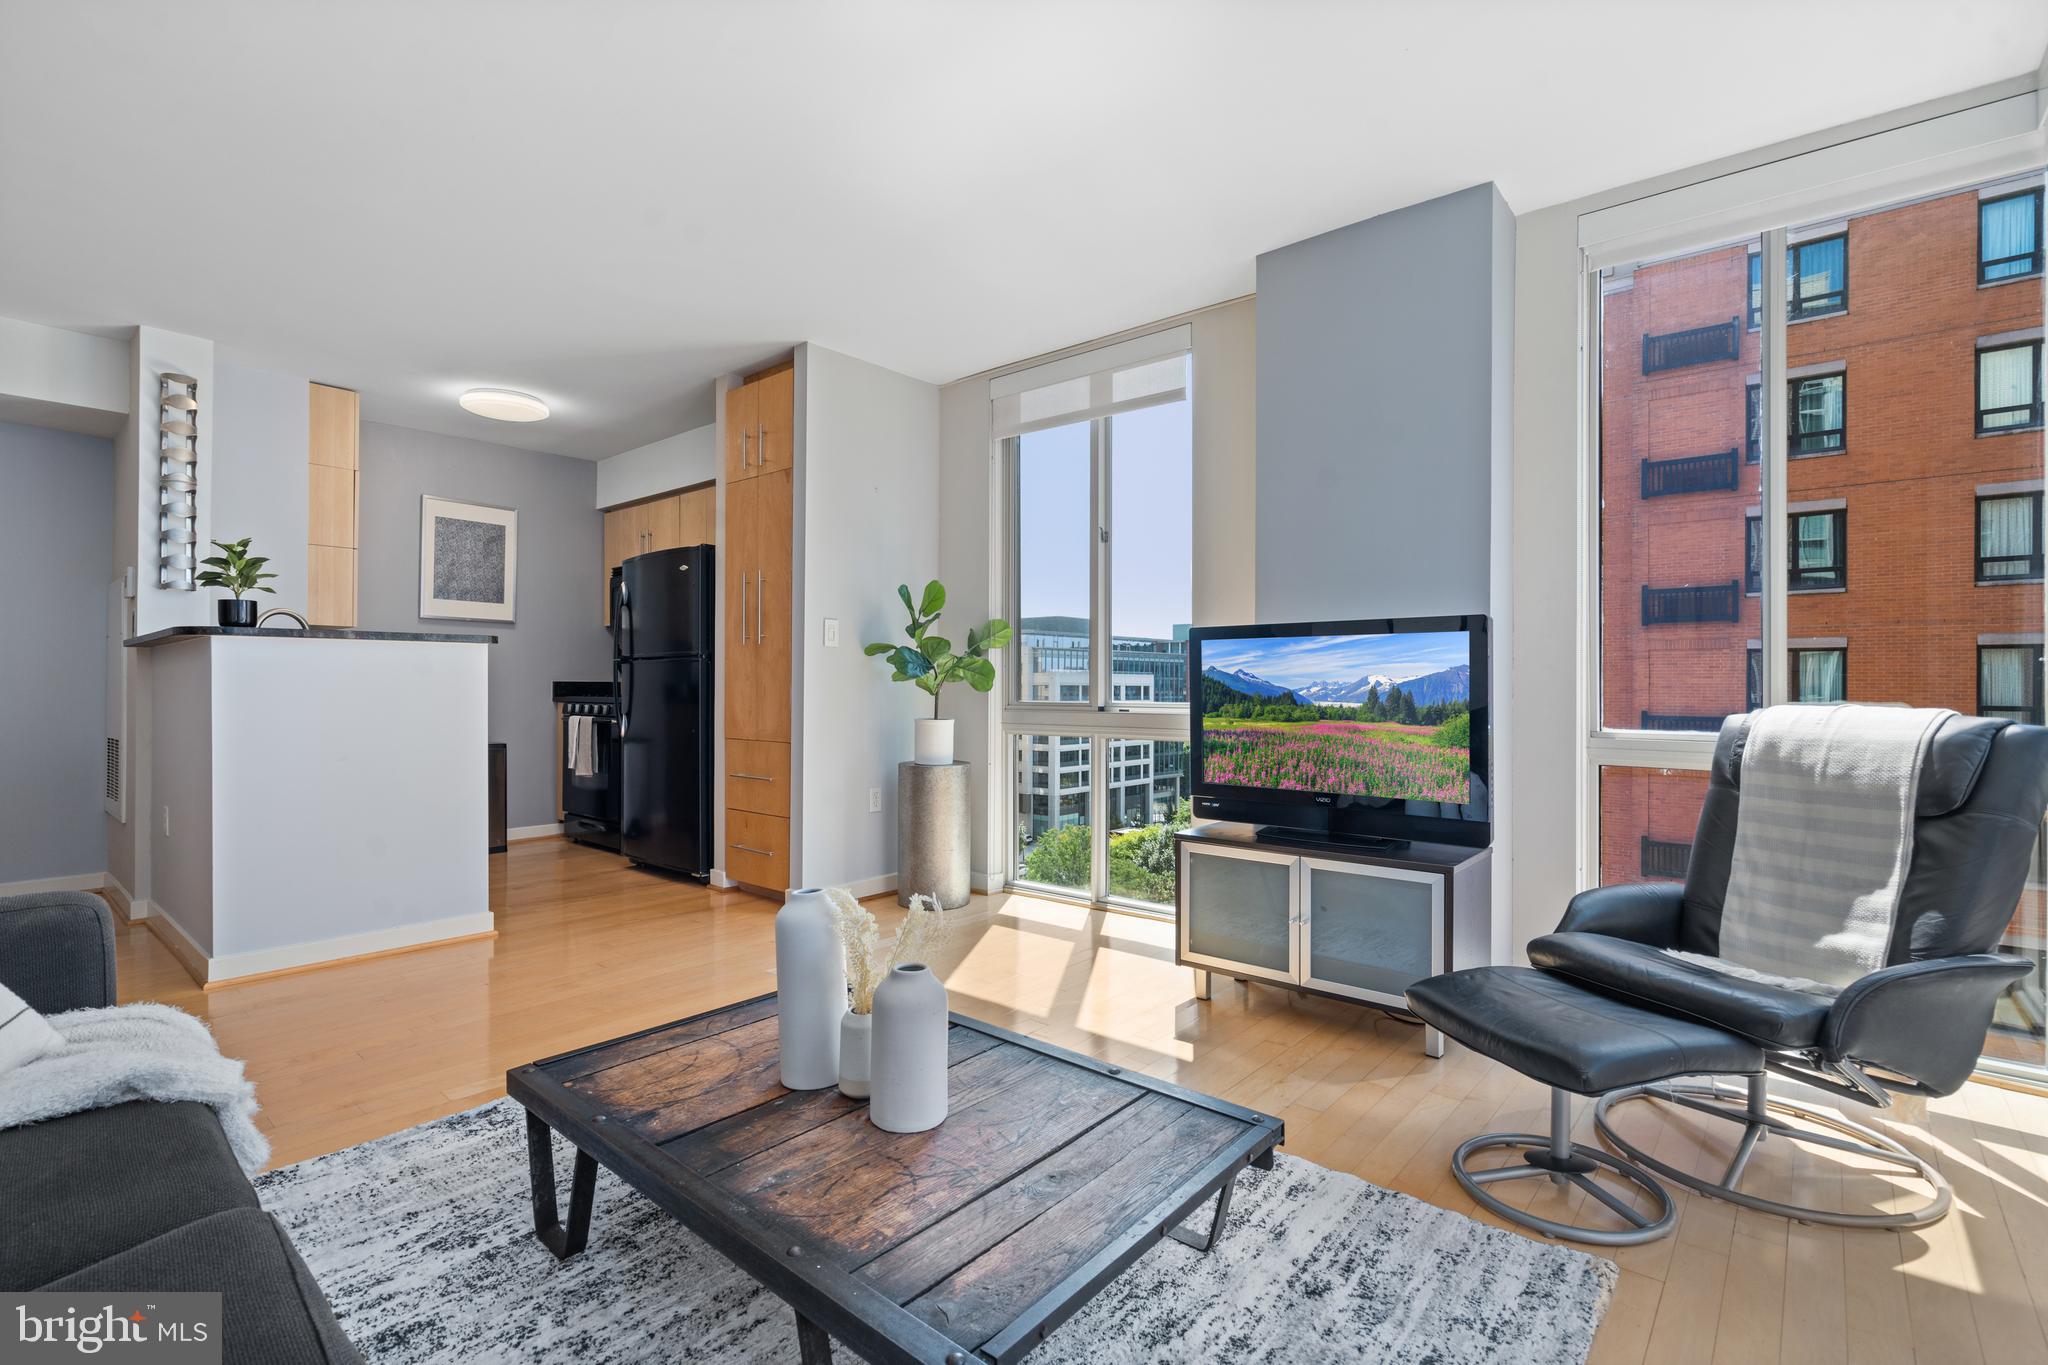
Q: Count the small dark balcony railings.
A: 5